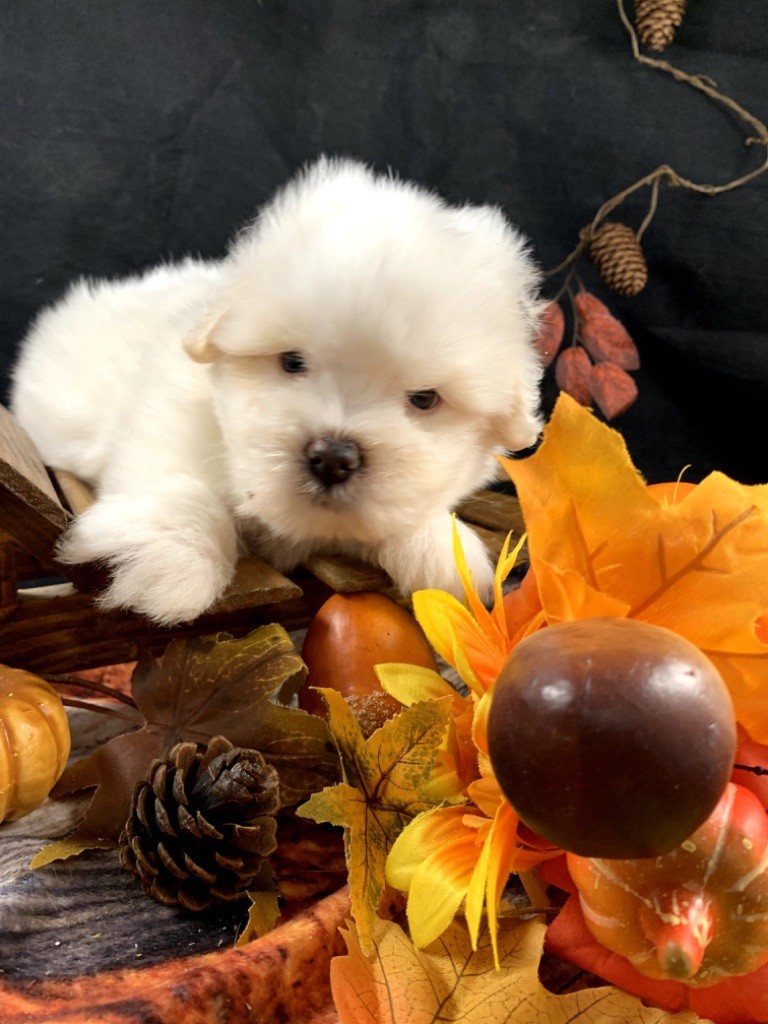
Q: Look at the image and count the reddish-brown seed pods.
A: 5